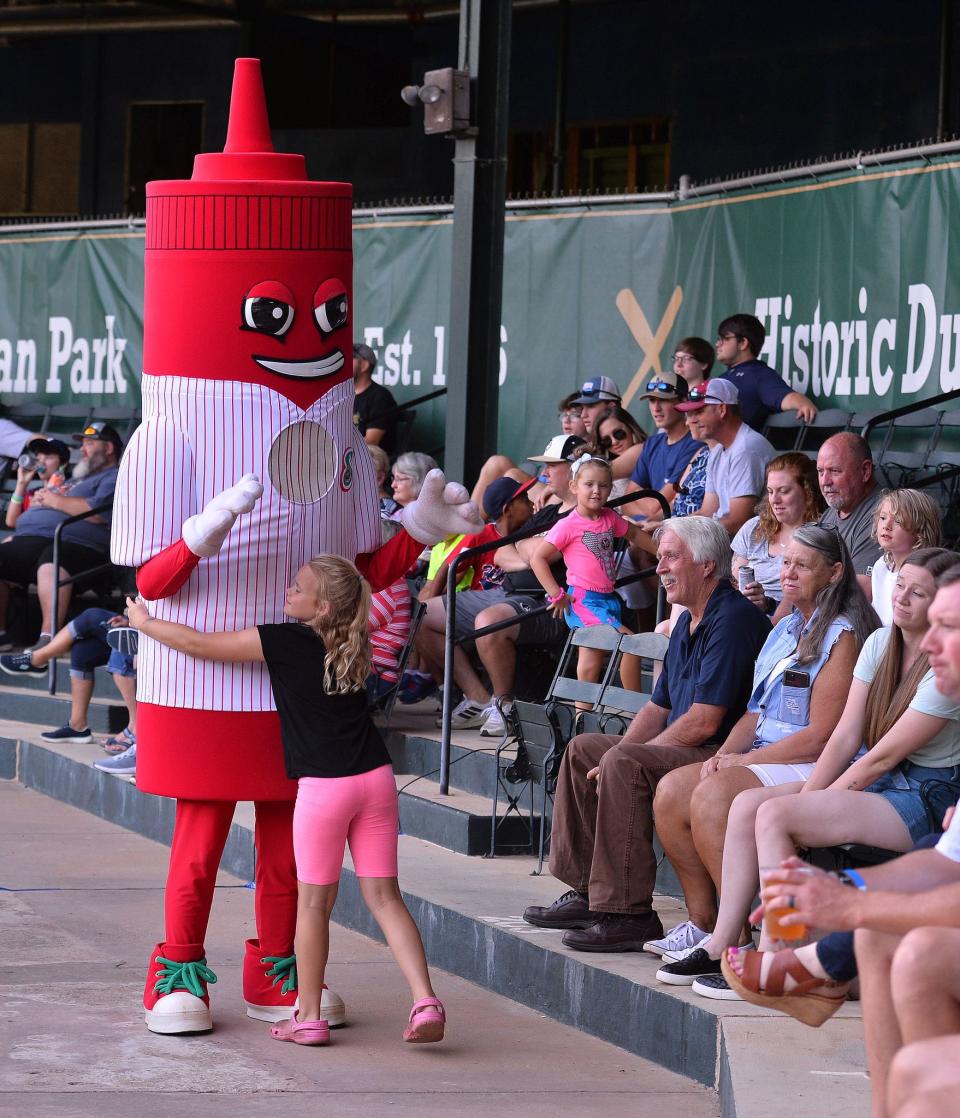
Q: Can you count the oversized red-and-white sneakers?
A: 2